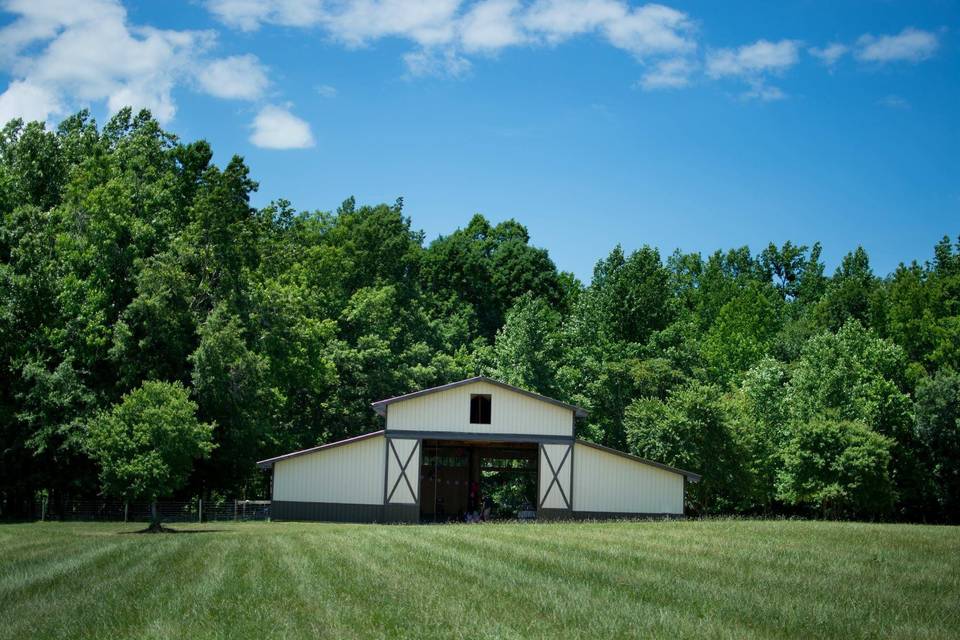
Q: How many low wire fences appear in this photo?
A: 1